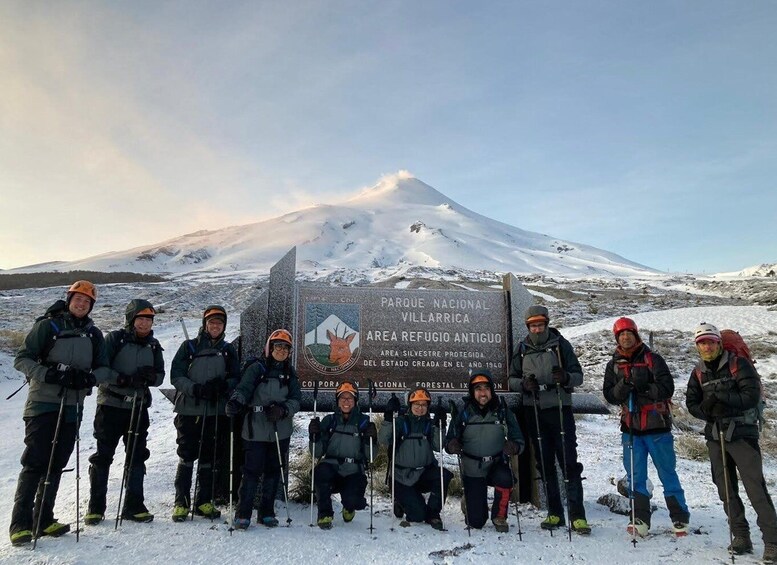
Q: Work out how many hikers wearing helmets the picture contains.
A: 10